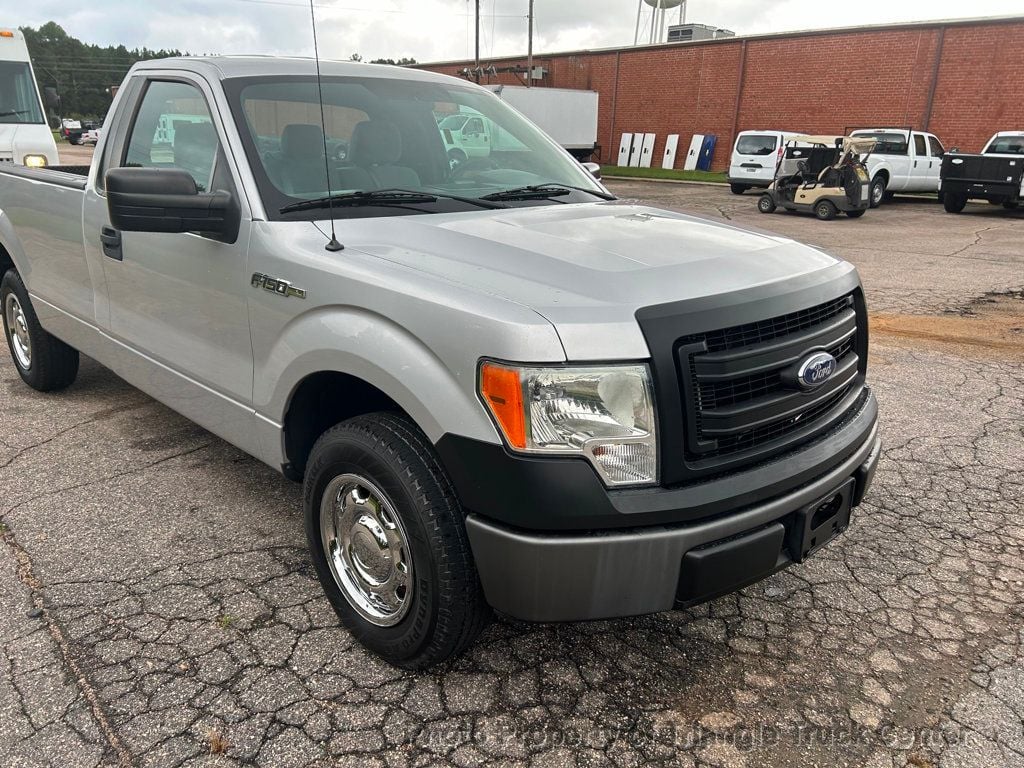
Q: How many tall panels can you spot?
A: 6